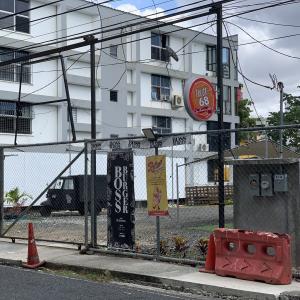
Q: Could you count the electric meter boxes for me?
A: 3